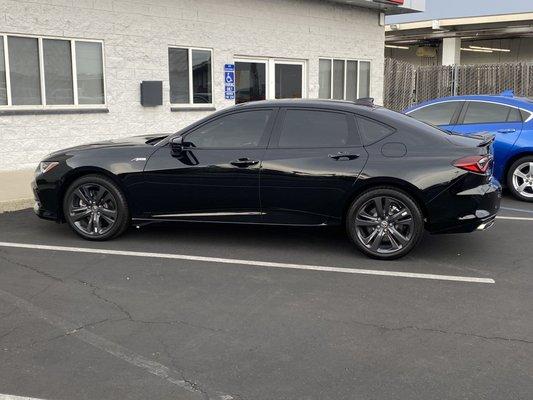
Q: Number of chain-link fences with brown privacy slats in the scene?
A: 1